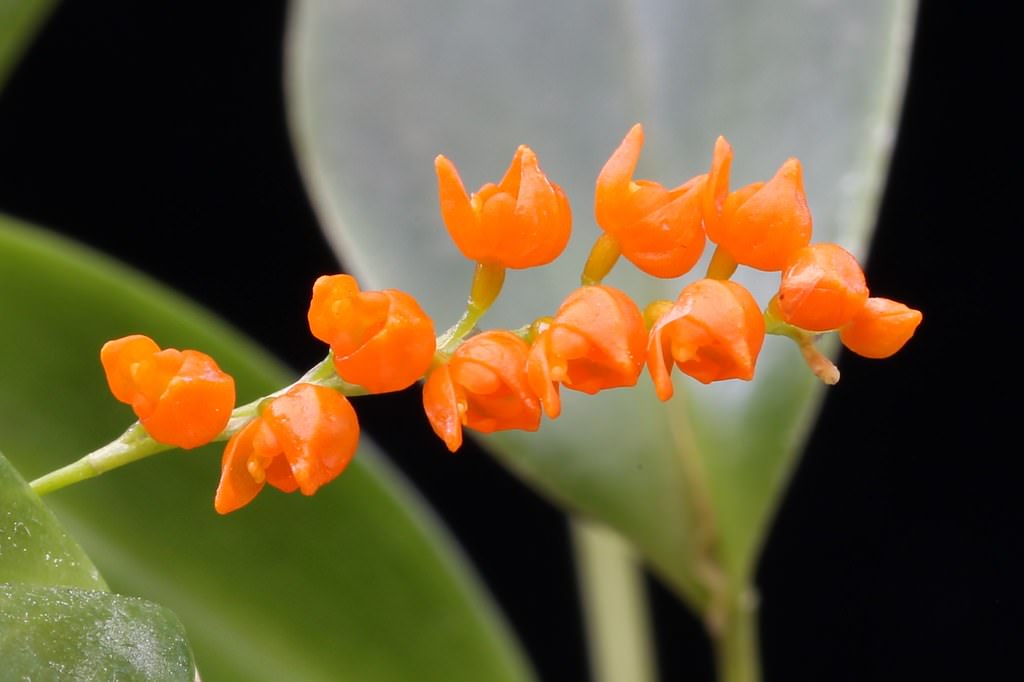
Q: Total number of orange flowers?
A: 11